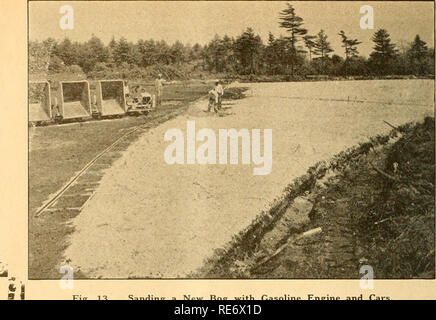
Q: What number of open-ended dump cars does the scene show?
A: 3